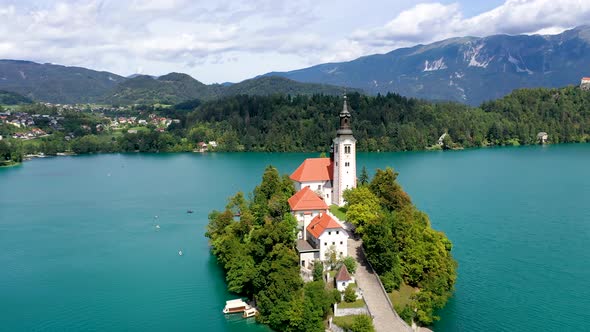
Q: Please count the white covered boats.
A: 2